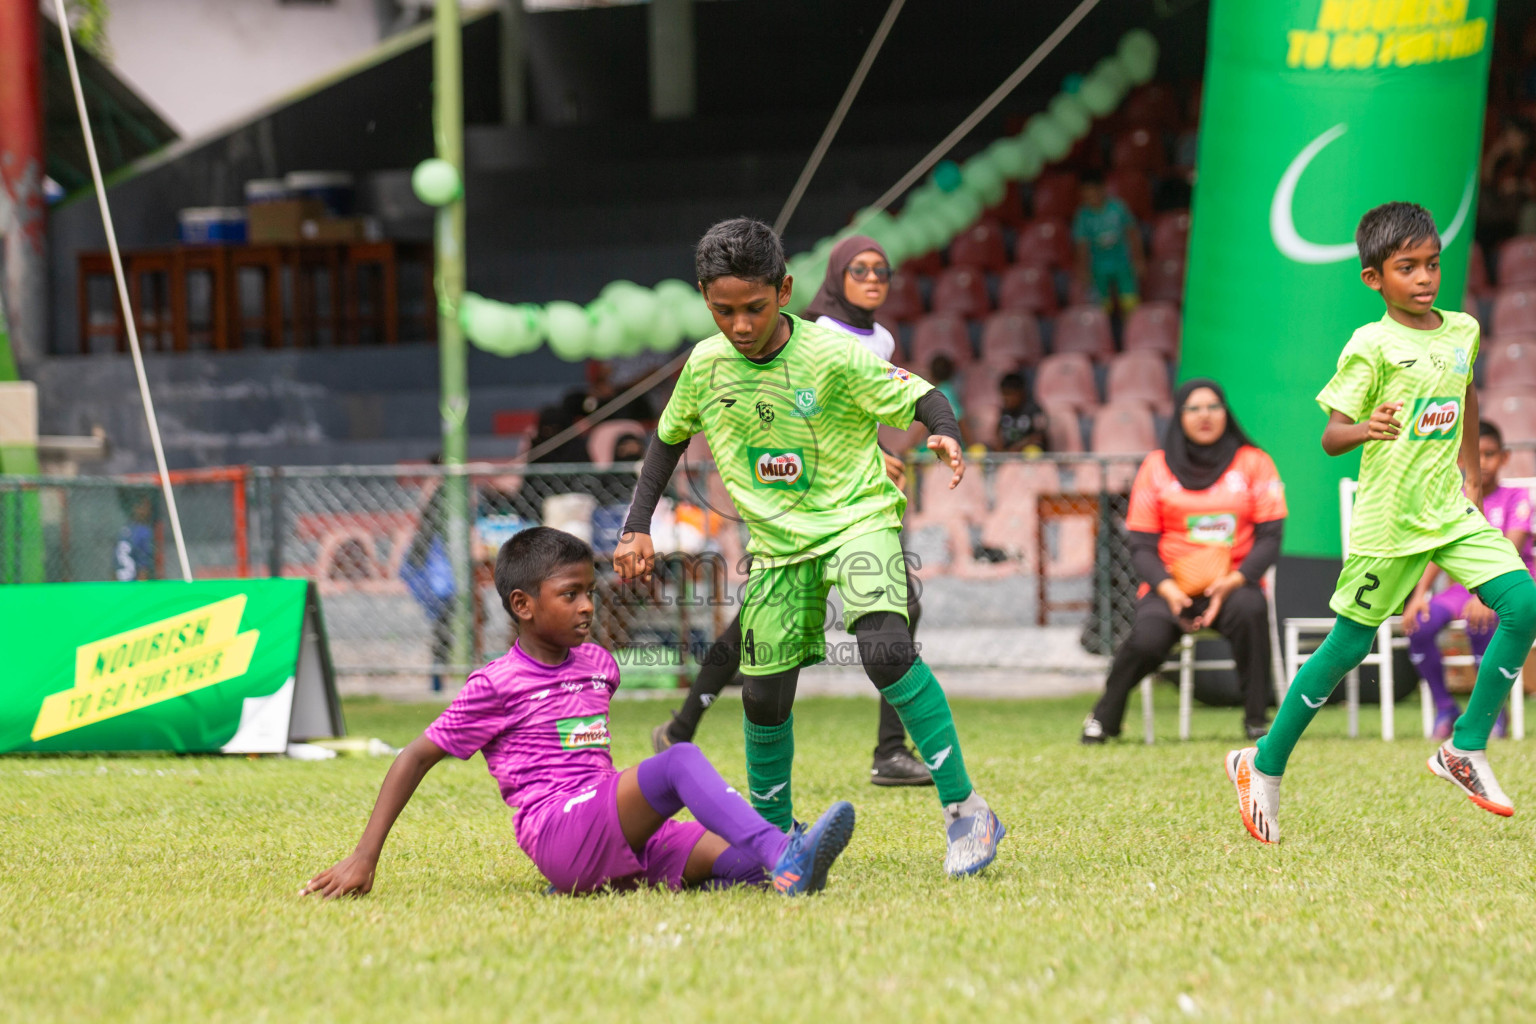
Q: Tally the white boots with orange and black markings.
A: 2